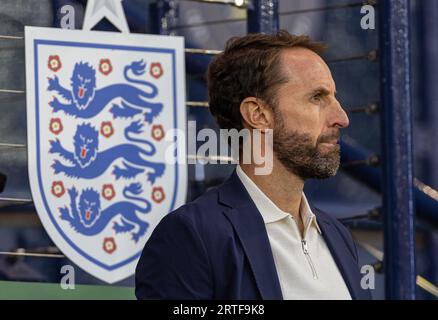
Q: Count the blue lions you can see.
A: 3